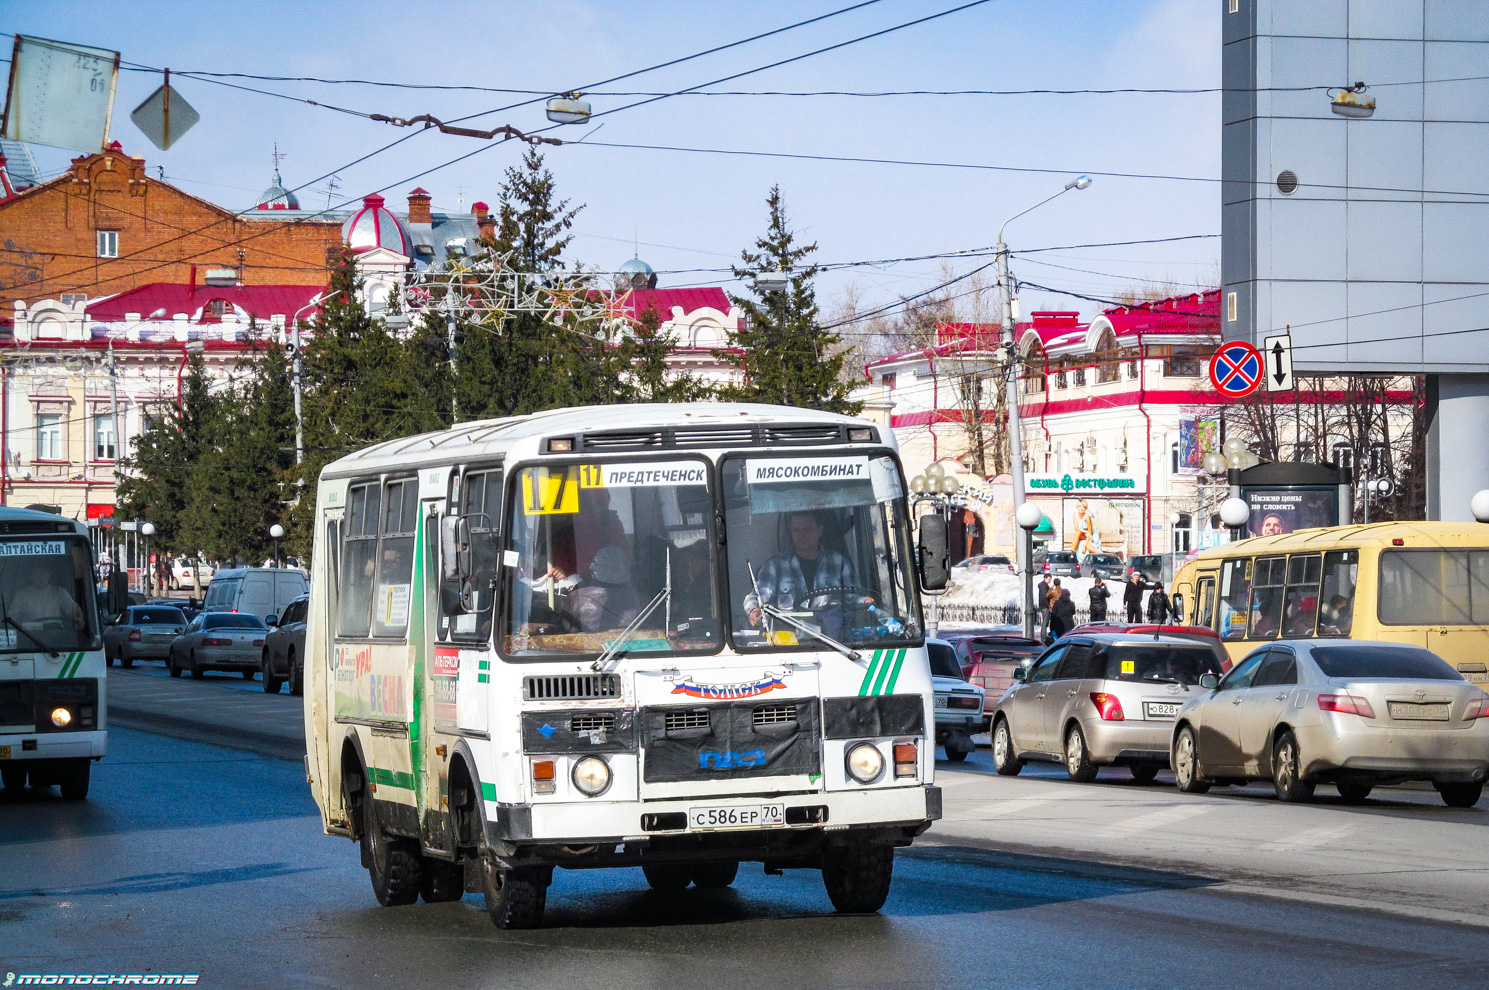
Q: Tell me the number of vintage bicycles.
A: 0